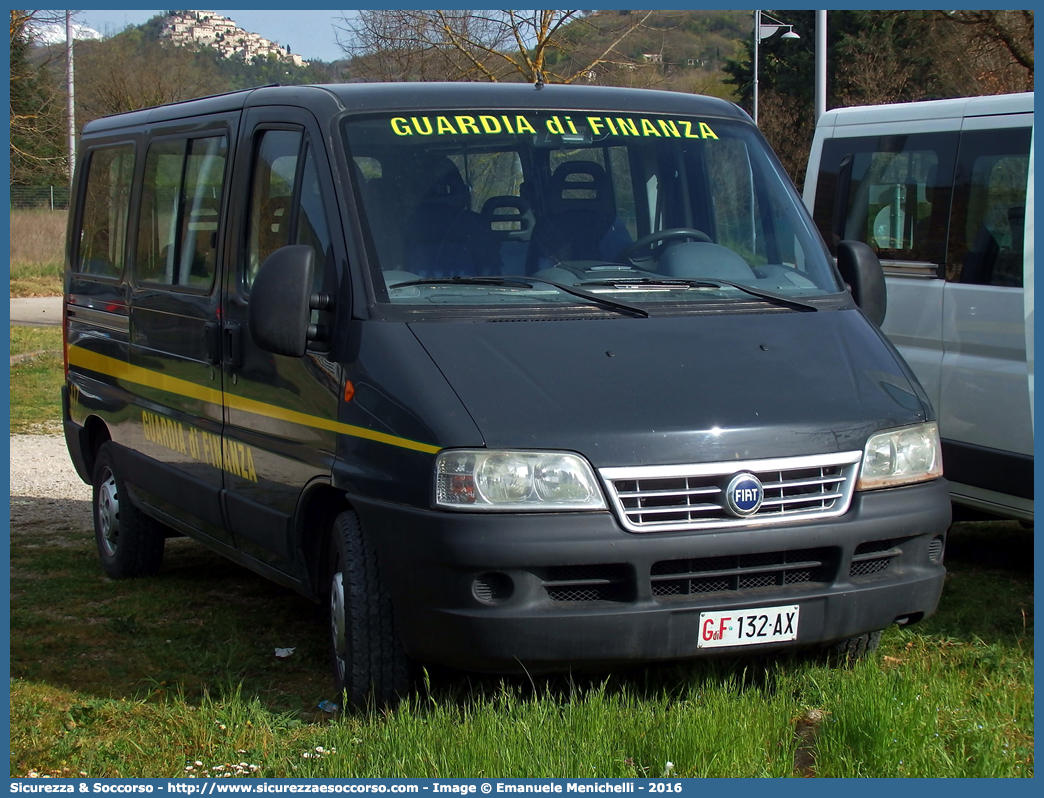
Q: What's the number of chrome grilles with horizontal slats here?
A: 1